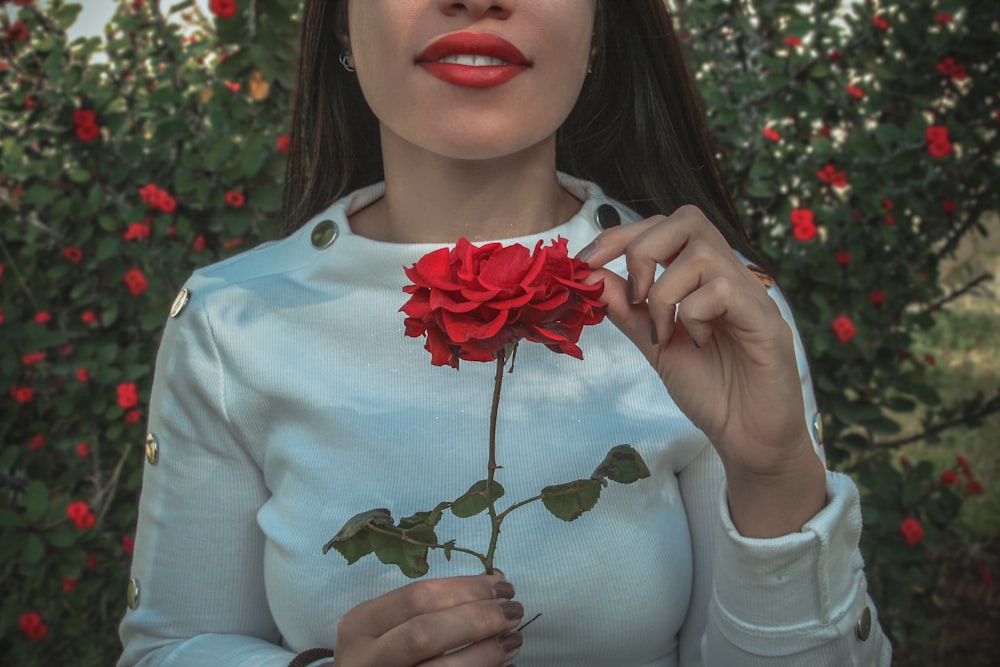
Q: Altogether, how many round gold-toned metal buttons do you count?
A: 8